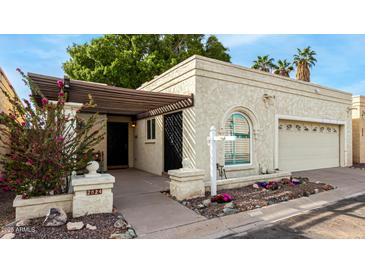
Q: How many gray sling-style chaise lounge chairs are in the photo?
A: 0